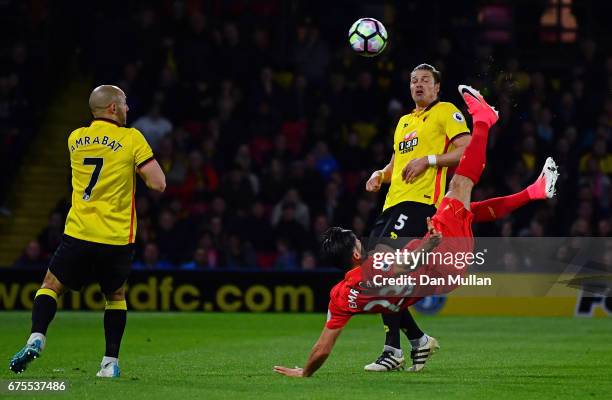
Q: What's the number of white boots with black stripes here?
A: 2